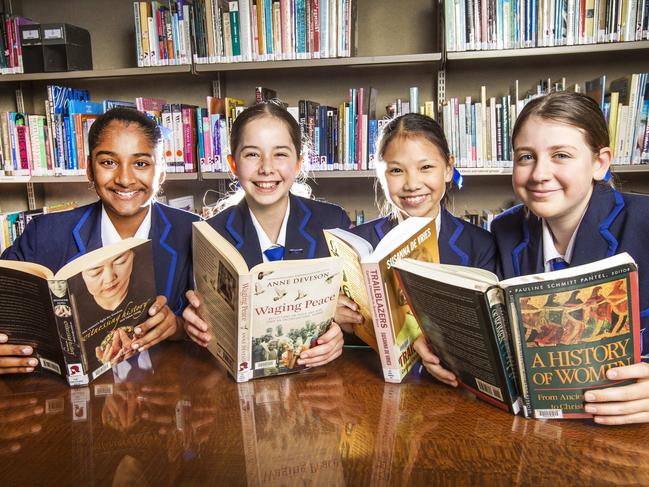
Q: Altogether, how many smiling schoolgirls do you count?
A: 4